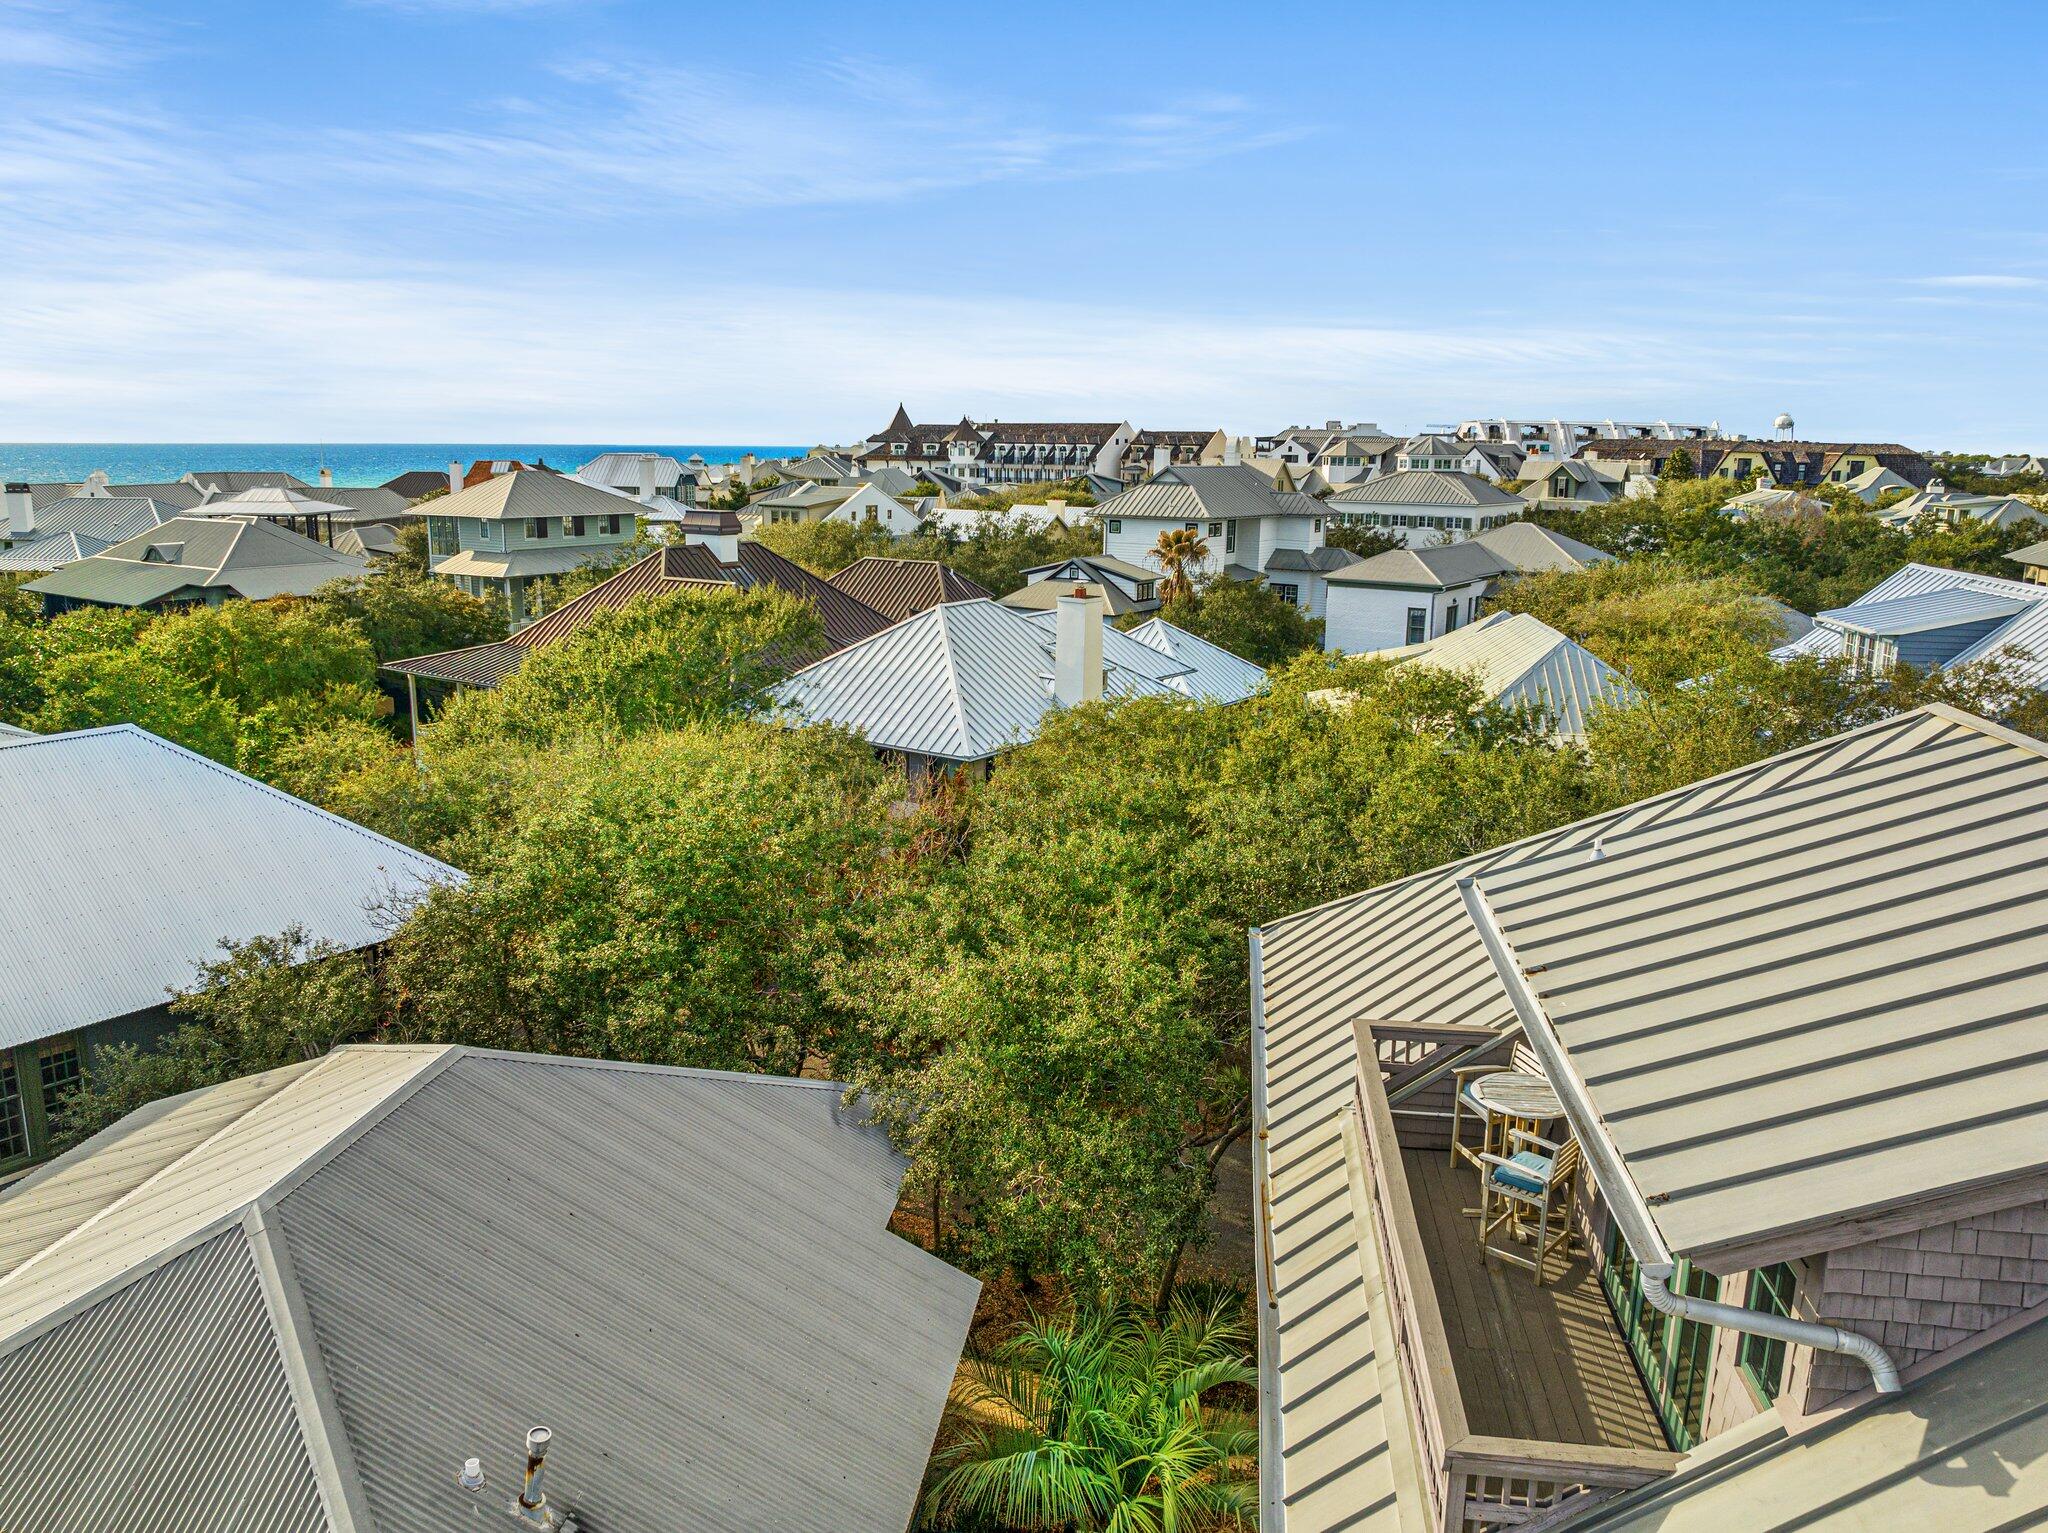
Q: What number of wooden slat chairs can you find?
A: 2